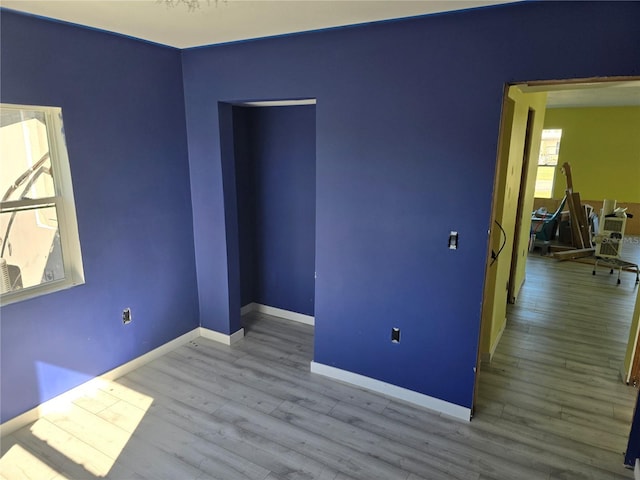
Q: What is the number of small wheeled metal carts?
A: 1